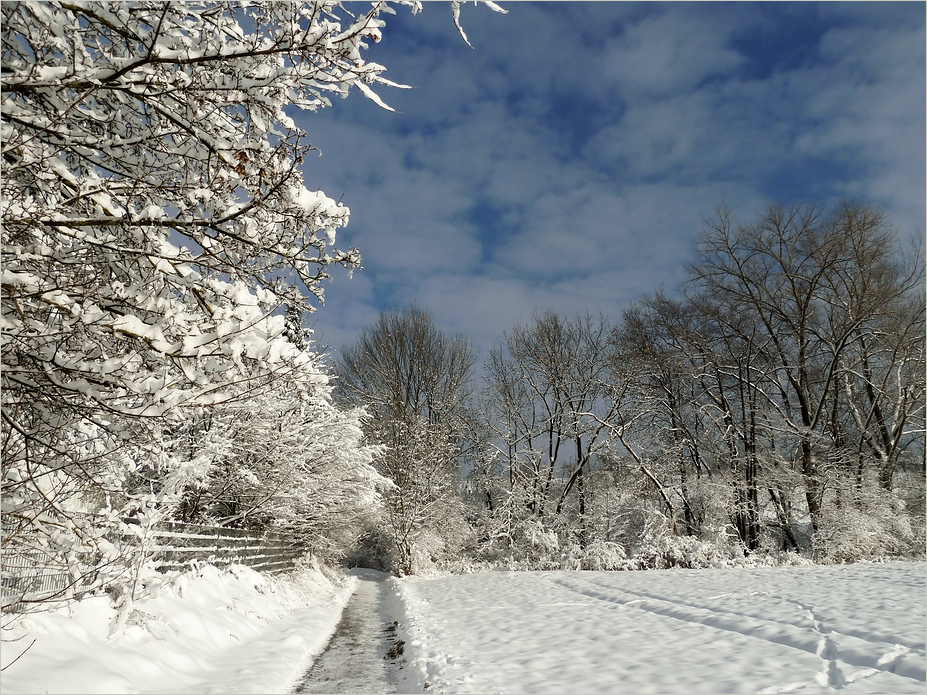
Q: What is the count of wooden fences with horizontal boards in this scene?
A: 1